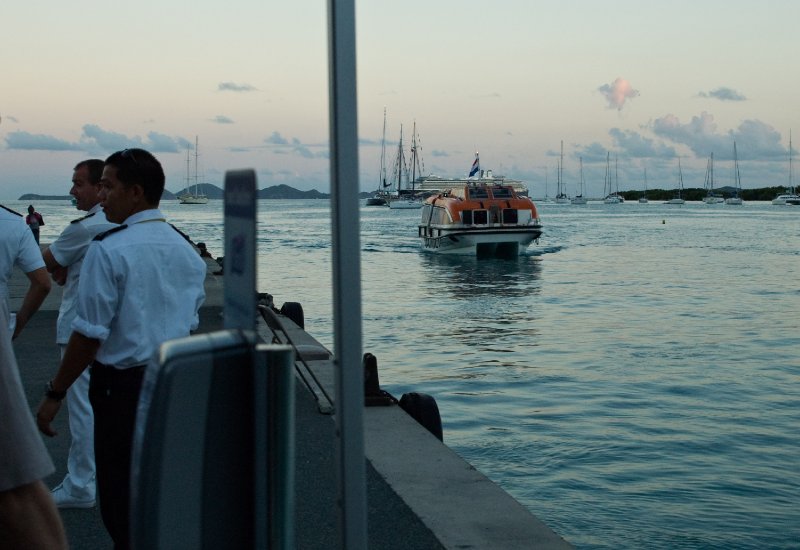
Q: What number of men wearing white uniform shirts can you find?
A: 3